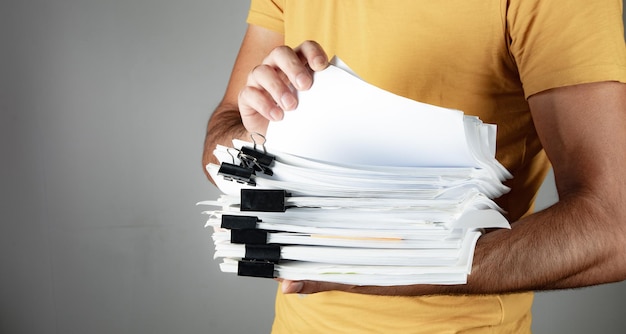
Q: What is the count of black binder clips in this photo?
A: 7